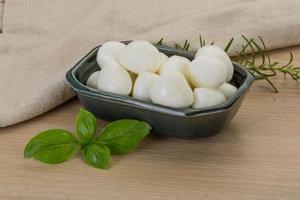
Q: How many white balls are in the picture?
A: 12